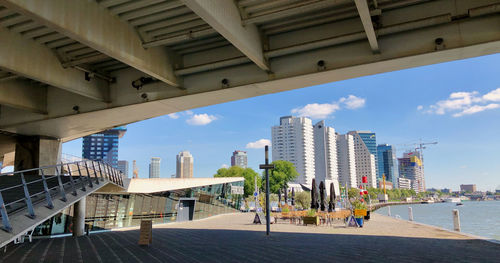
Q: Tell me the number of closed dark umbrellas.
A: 6